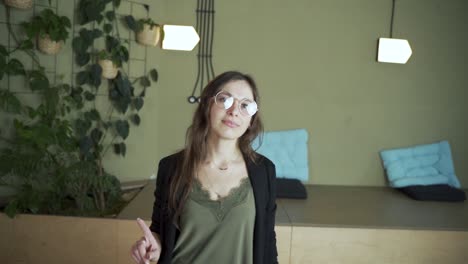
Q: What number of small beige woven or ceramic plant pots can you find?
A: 4